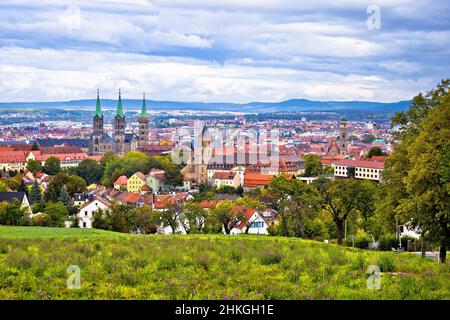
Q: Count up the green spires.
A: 3